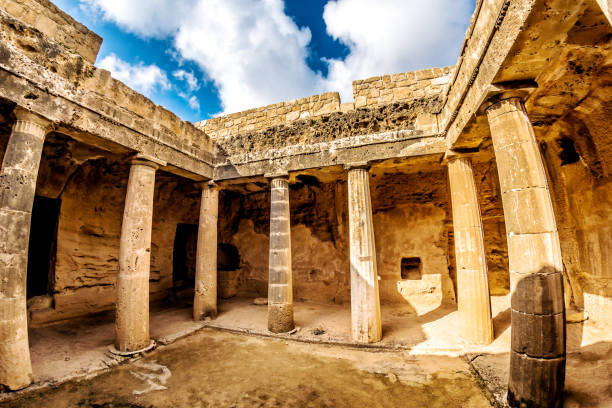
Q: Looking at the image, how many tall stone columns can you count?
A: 7